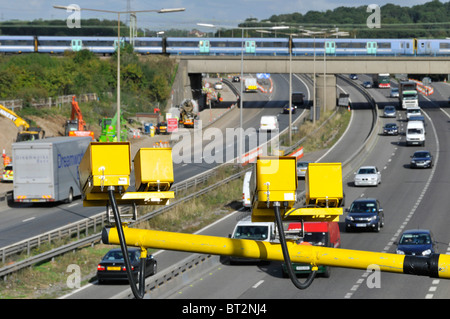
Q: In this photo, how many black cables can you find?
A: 2